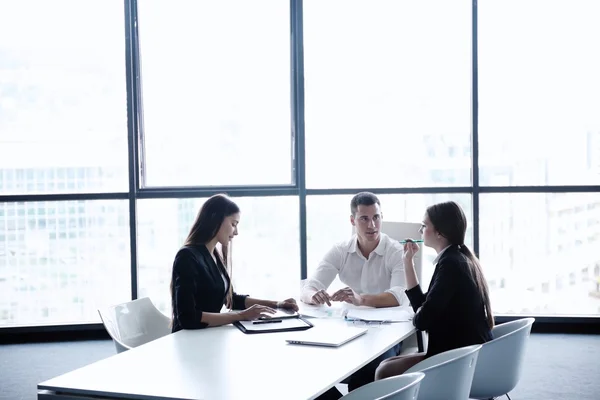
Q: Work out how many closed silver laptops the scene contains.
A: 1